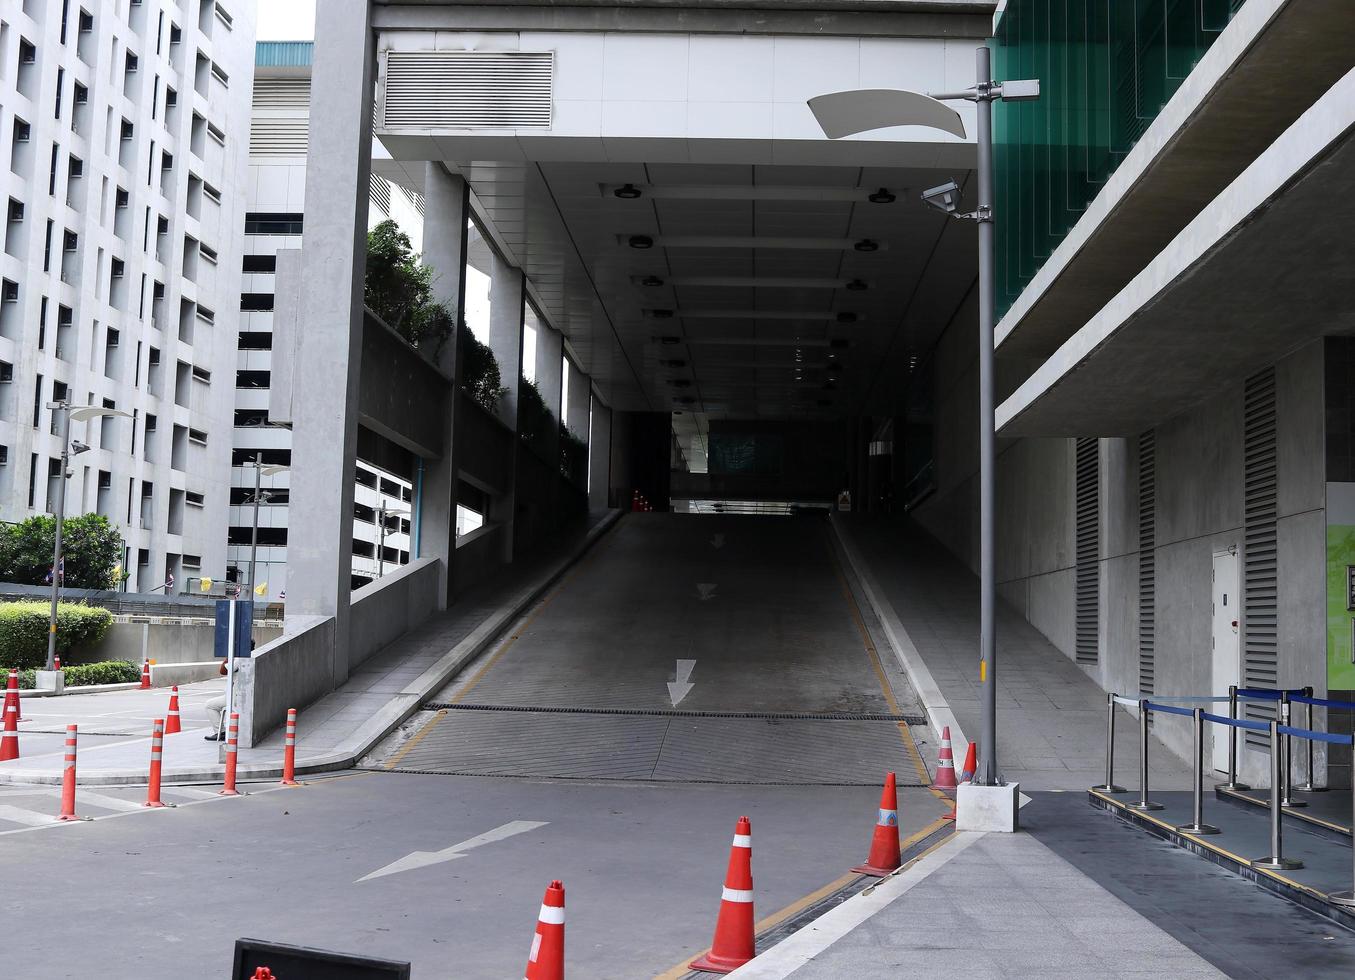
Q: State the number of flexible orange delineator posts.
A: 4